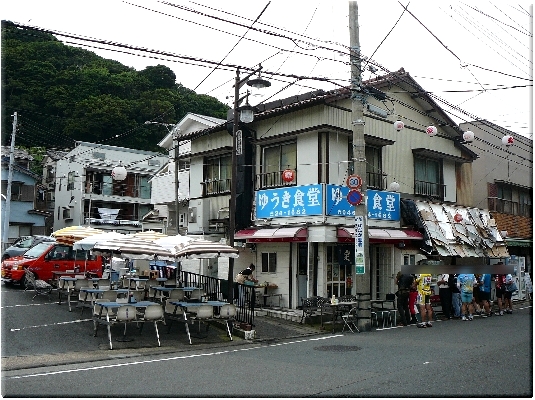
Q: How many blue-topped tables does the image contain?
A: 6